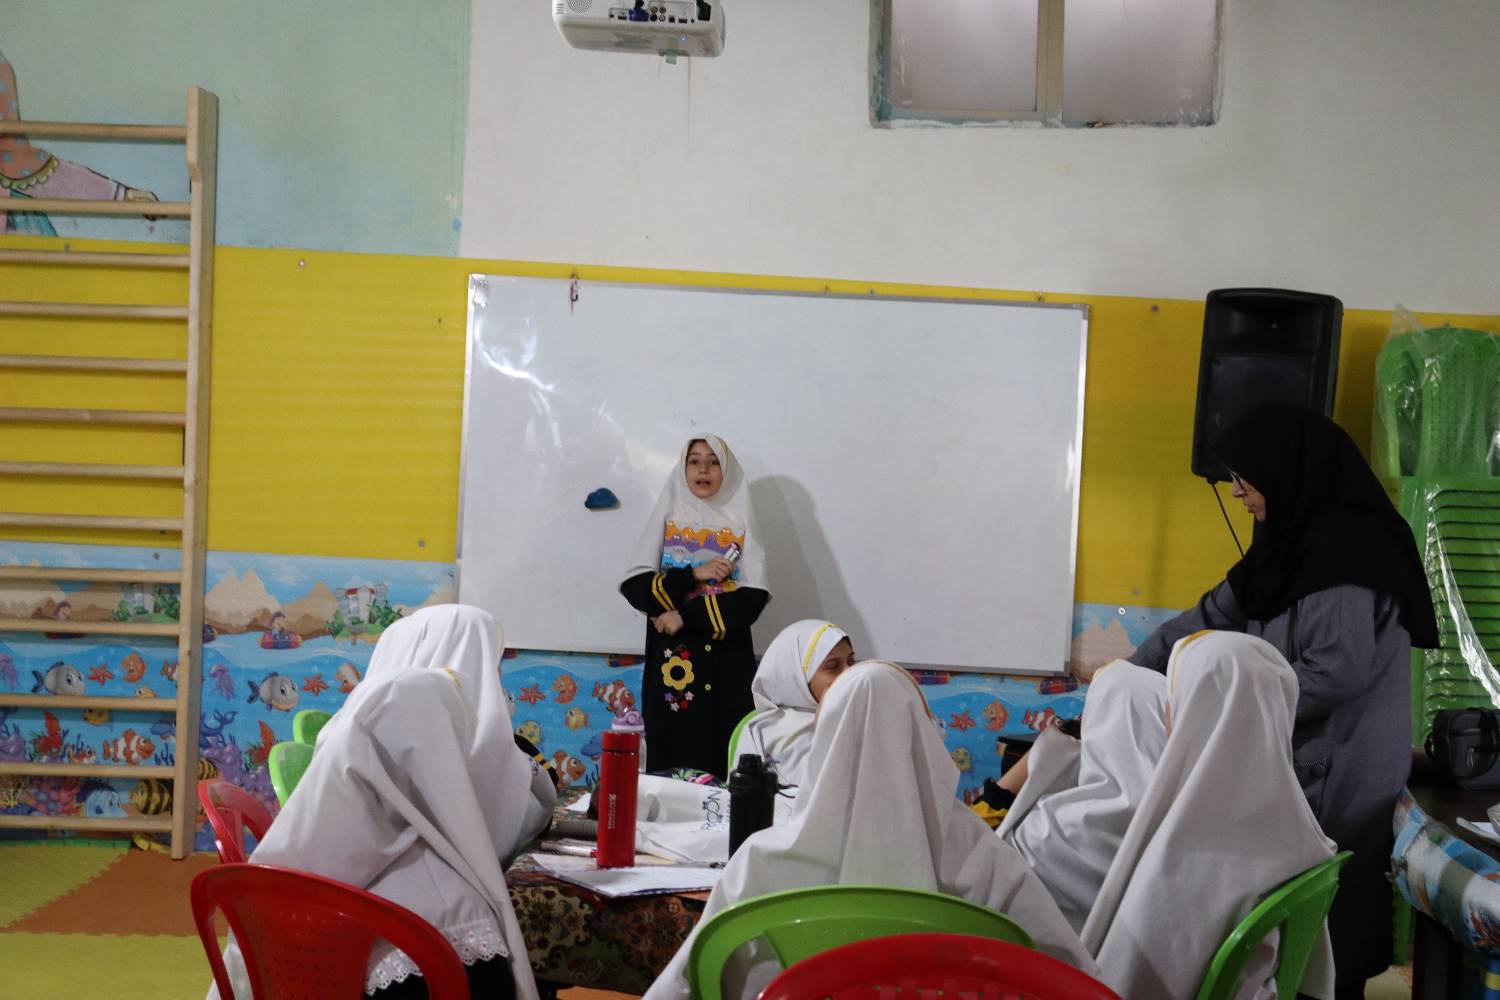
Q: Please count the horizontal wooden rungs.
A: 13